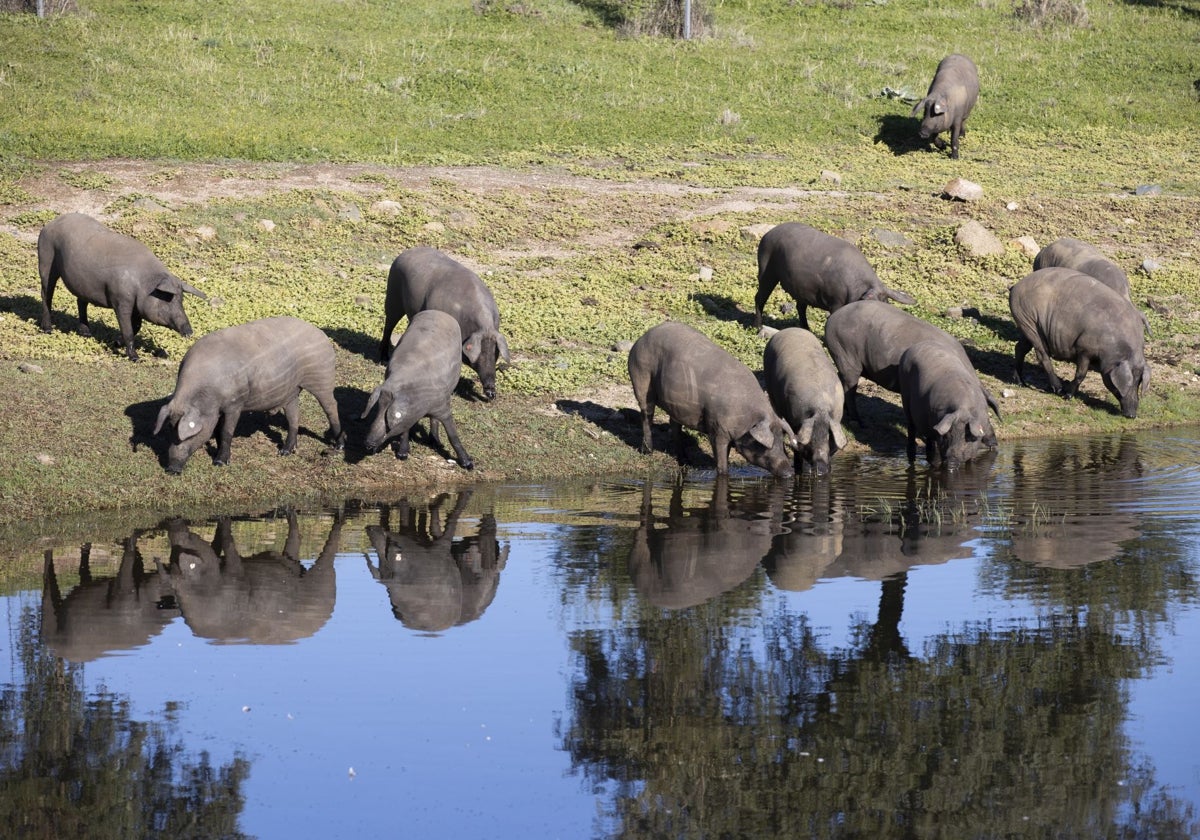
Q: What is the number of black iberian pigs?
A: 12